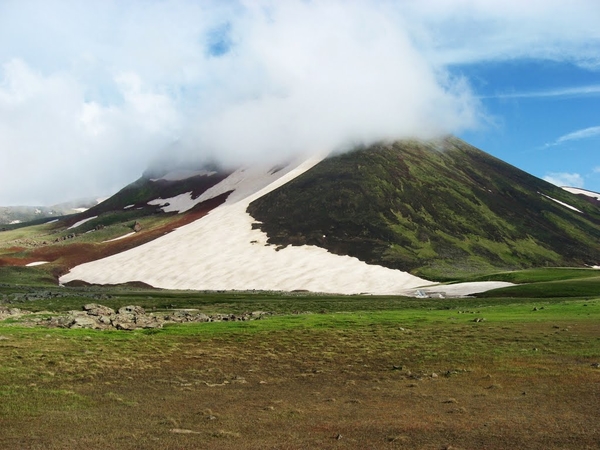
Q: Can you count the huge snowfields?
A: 1